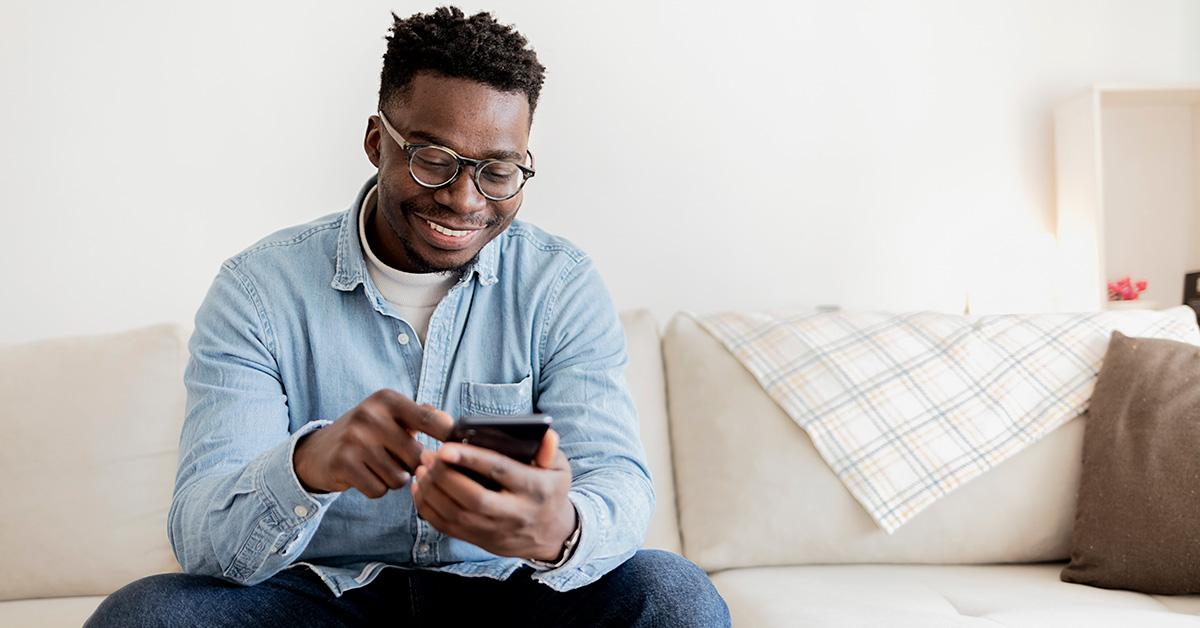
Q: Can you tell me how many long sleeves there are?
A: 2